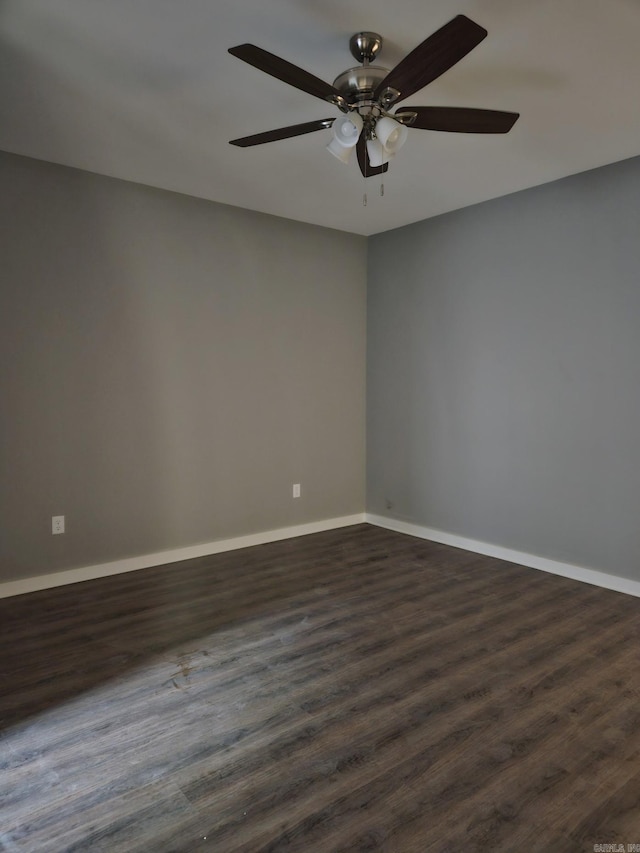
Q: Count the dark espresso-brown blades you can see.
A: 5